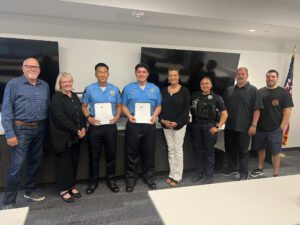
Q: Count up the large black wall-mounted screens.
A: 2